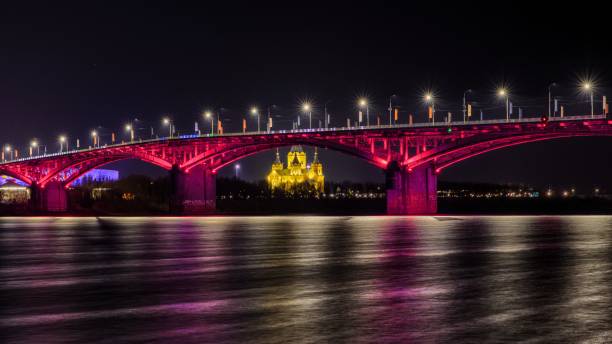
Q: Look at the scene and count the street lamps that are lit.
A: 13